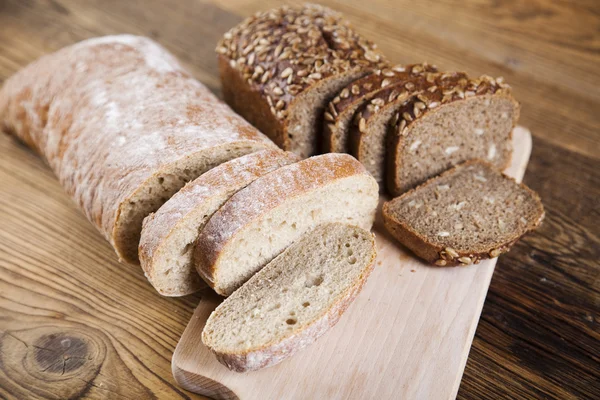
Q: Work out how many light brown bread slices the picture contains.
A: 3